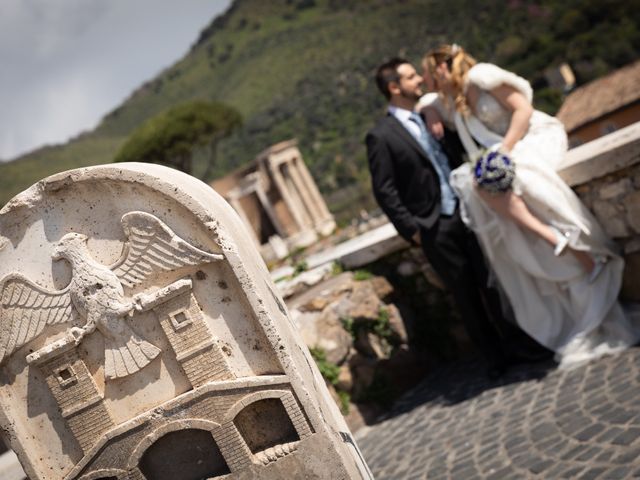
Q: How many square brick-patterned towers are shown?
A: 2